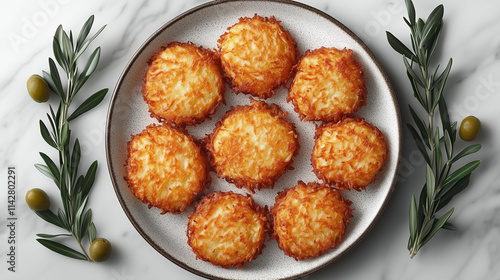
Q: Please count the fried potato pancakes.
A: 8